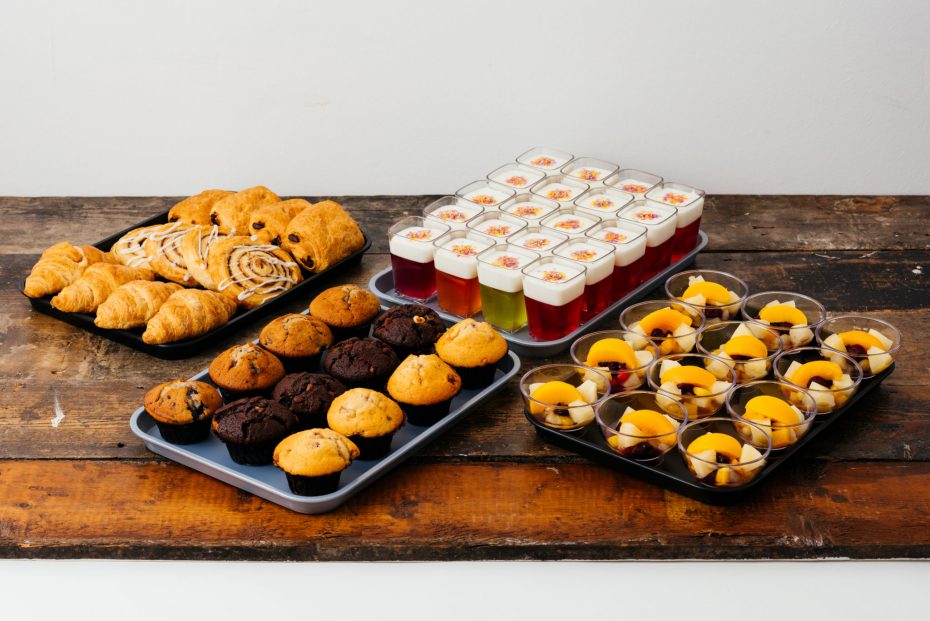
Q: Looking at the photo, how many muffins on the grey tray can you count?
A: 12